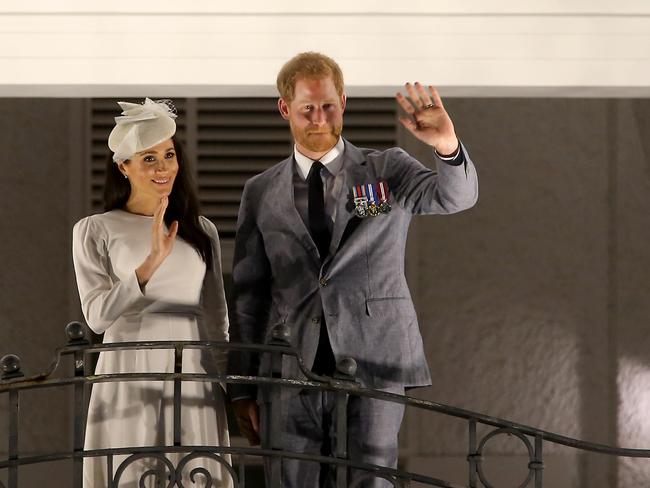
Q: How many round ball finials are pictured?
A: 4